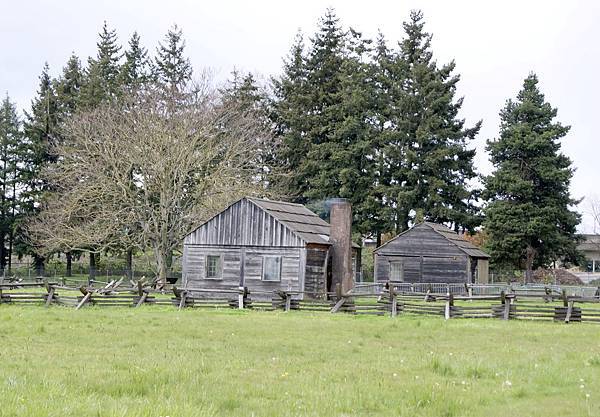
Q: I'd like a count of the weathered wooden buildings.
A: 2